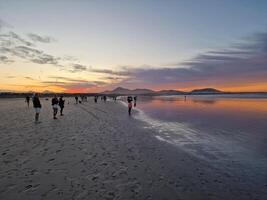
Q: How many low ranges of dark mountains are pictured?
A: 1